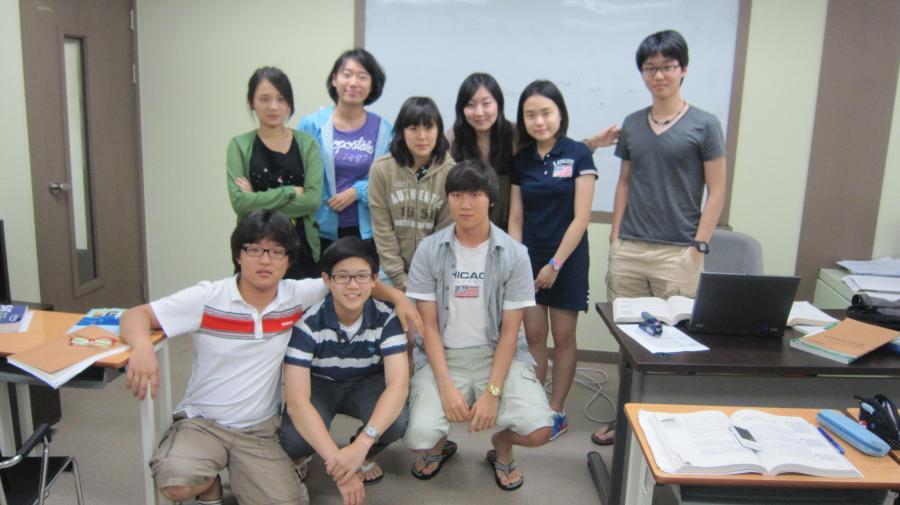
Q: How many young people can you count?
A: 9